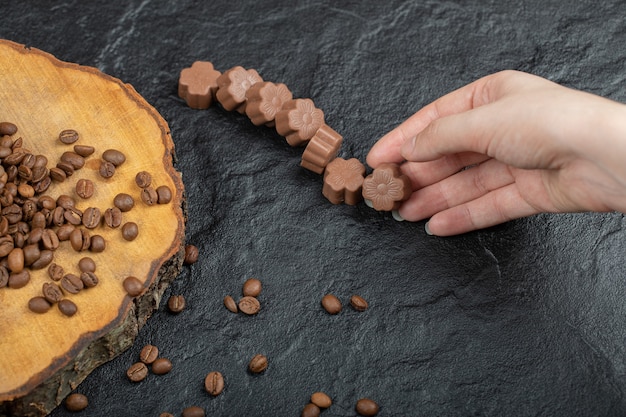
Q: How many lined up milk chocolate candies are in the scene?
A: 7